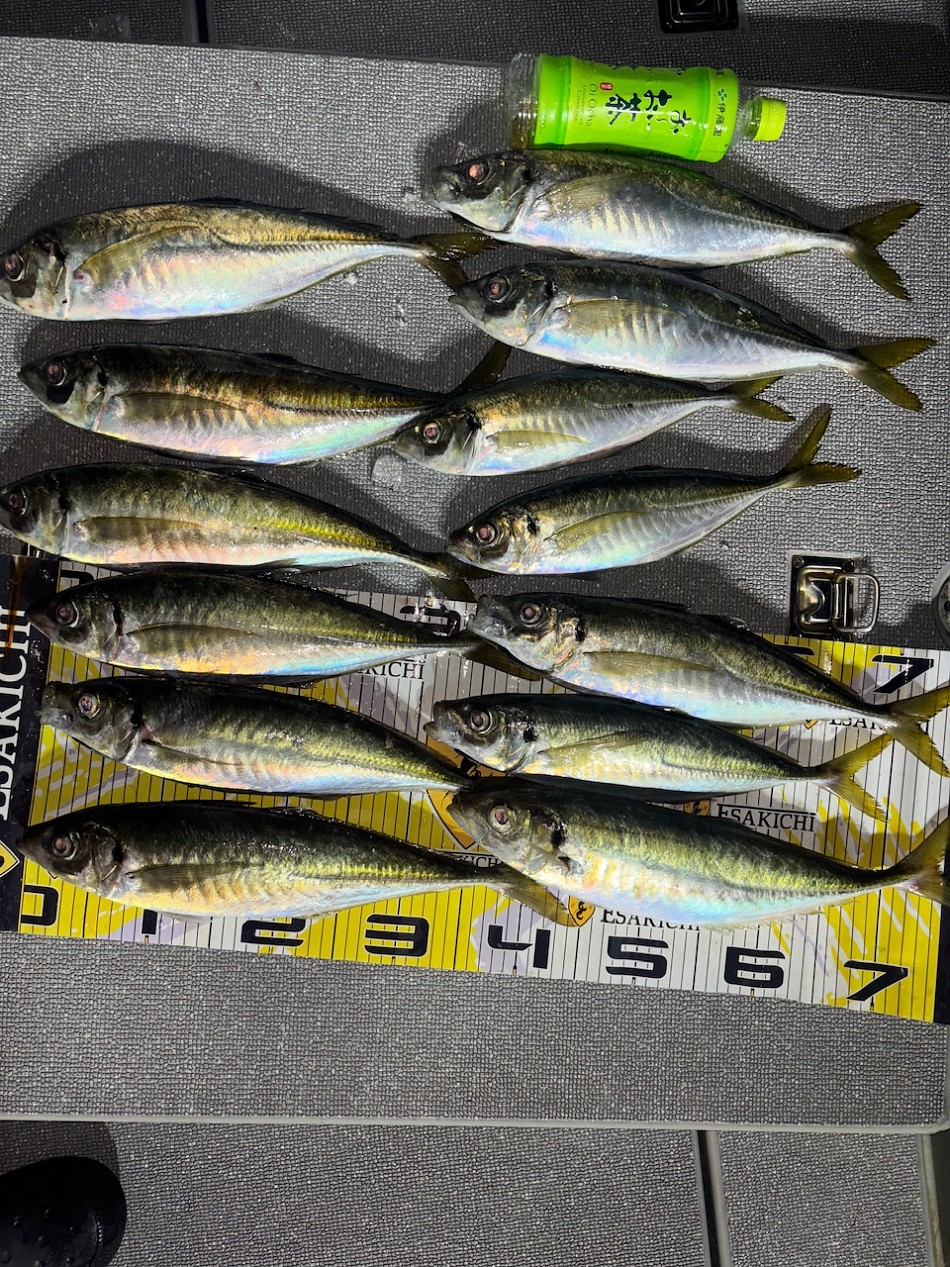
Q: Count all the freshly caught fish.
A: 13